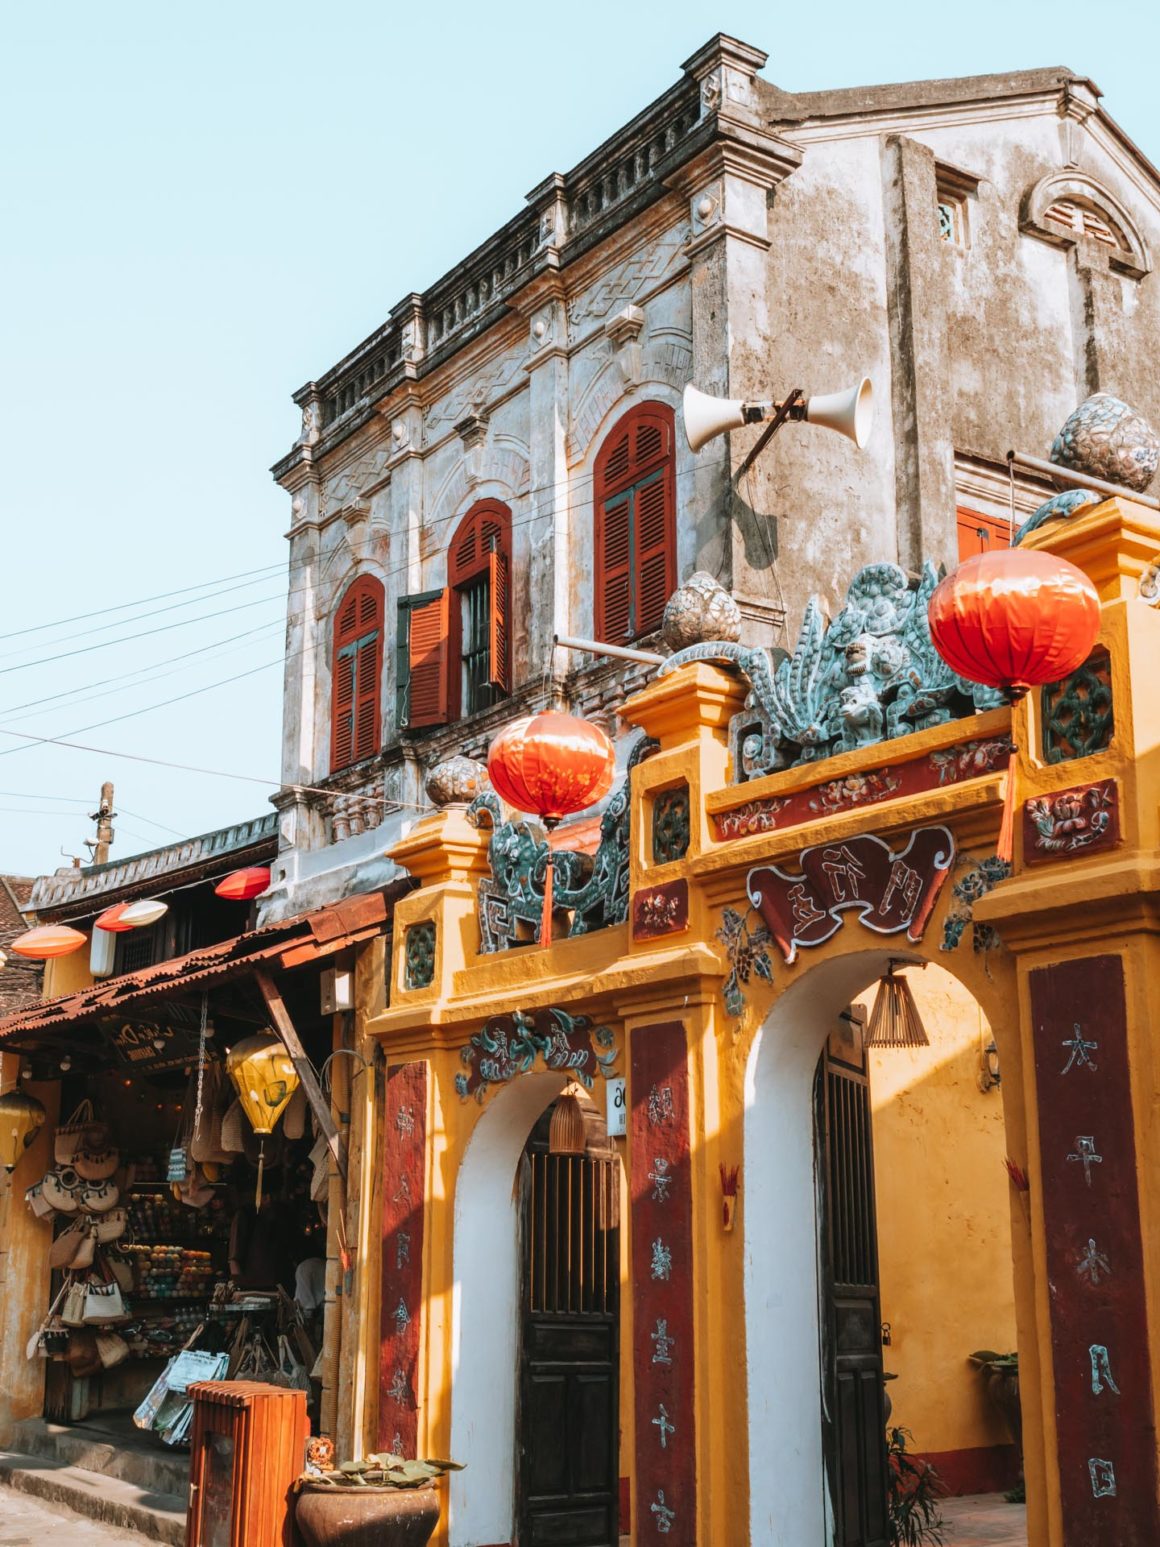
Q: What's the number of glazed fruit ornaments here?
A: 3